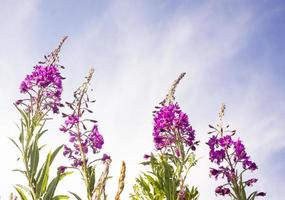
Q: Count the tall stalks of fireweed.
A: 4